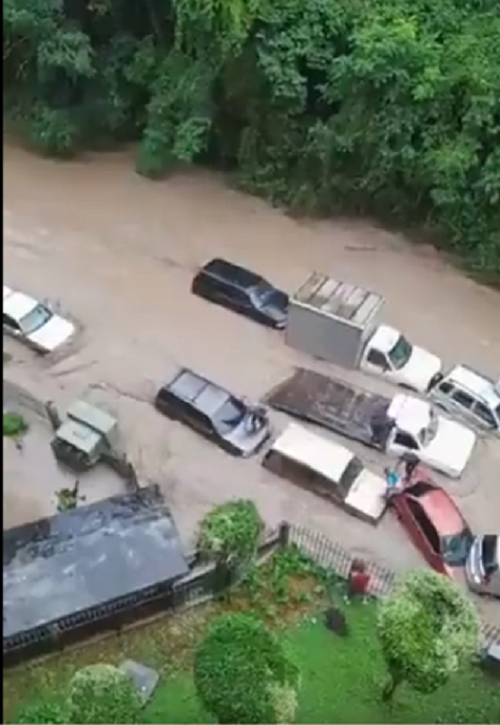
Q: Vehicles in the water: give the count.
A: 9